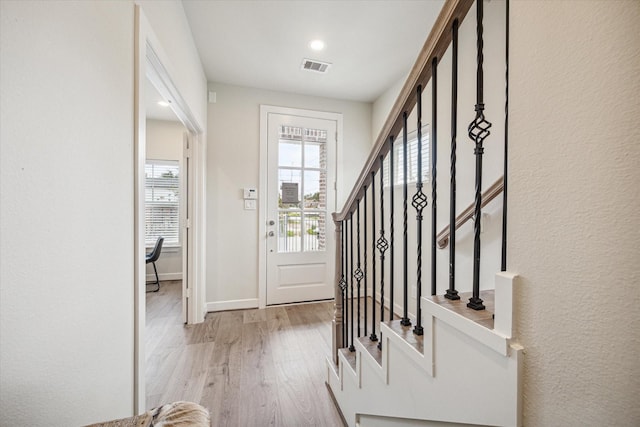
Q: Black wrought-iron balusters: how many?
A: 14